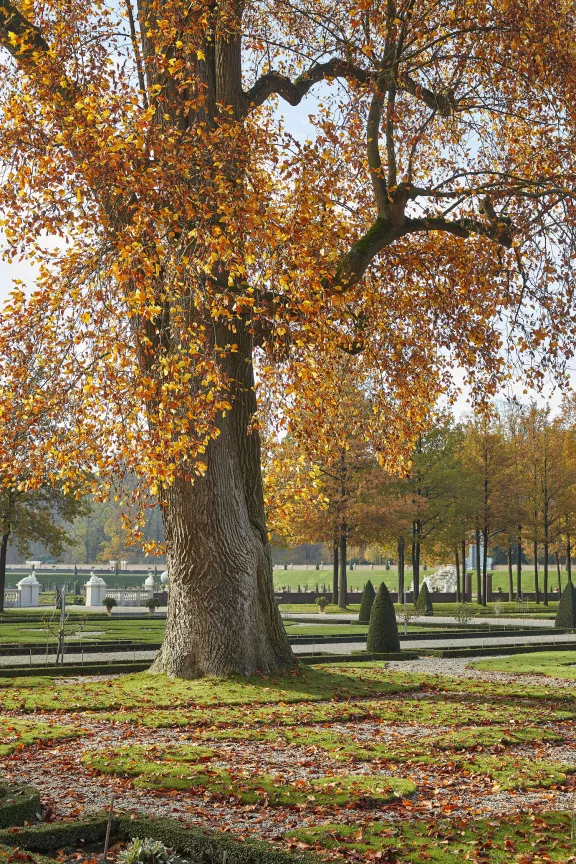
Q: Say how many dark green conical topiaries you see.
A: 4